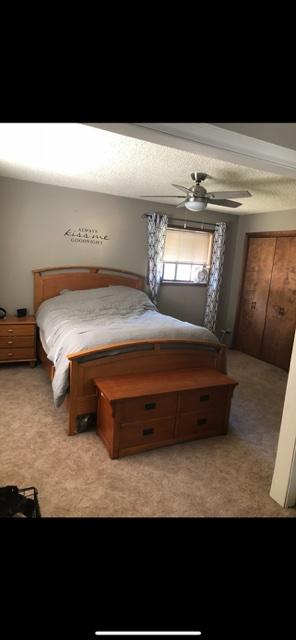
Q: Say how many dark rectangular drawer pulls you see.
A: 4